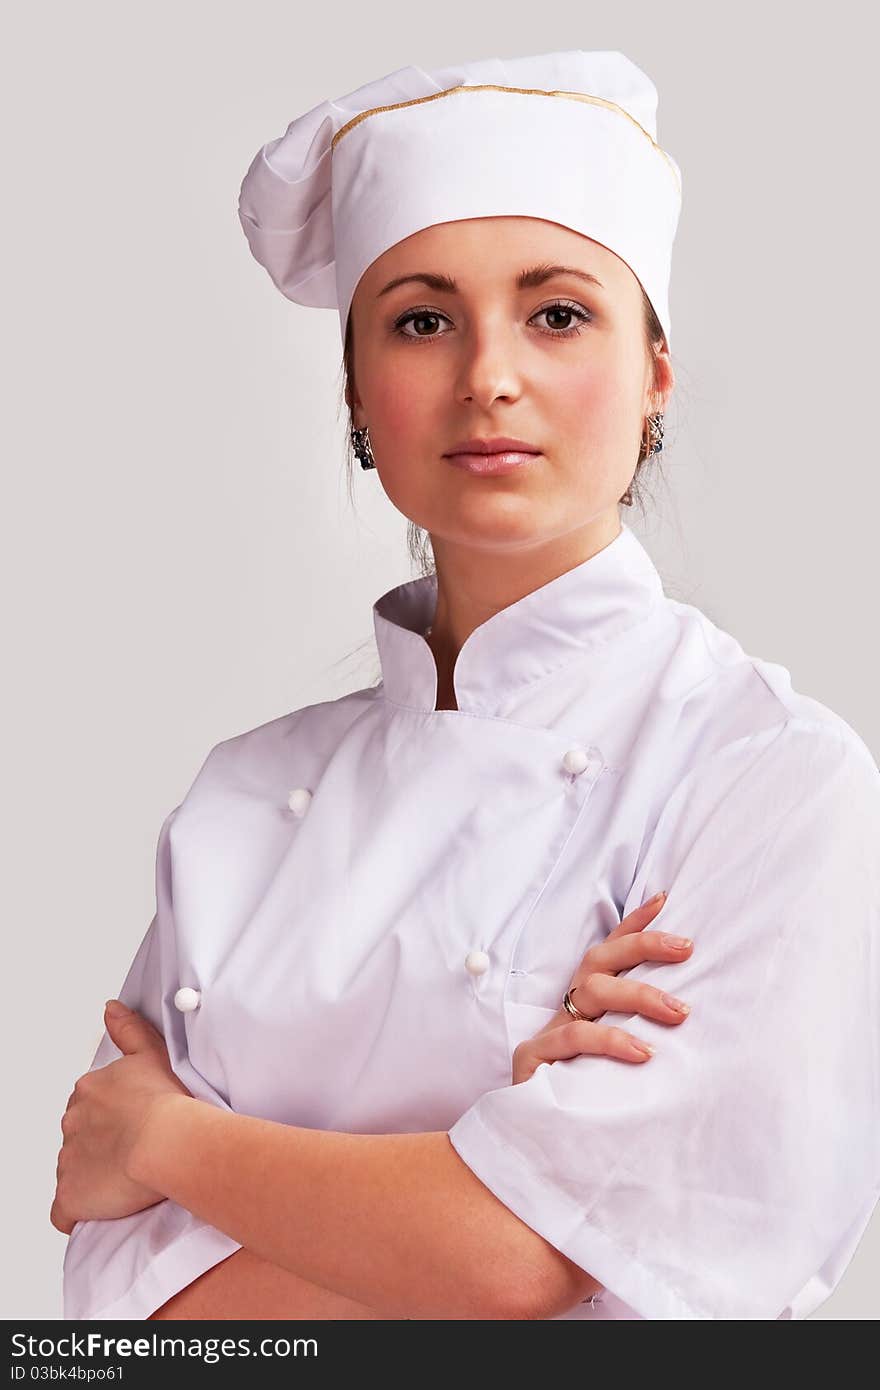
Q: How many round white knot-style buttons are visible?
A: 4